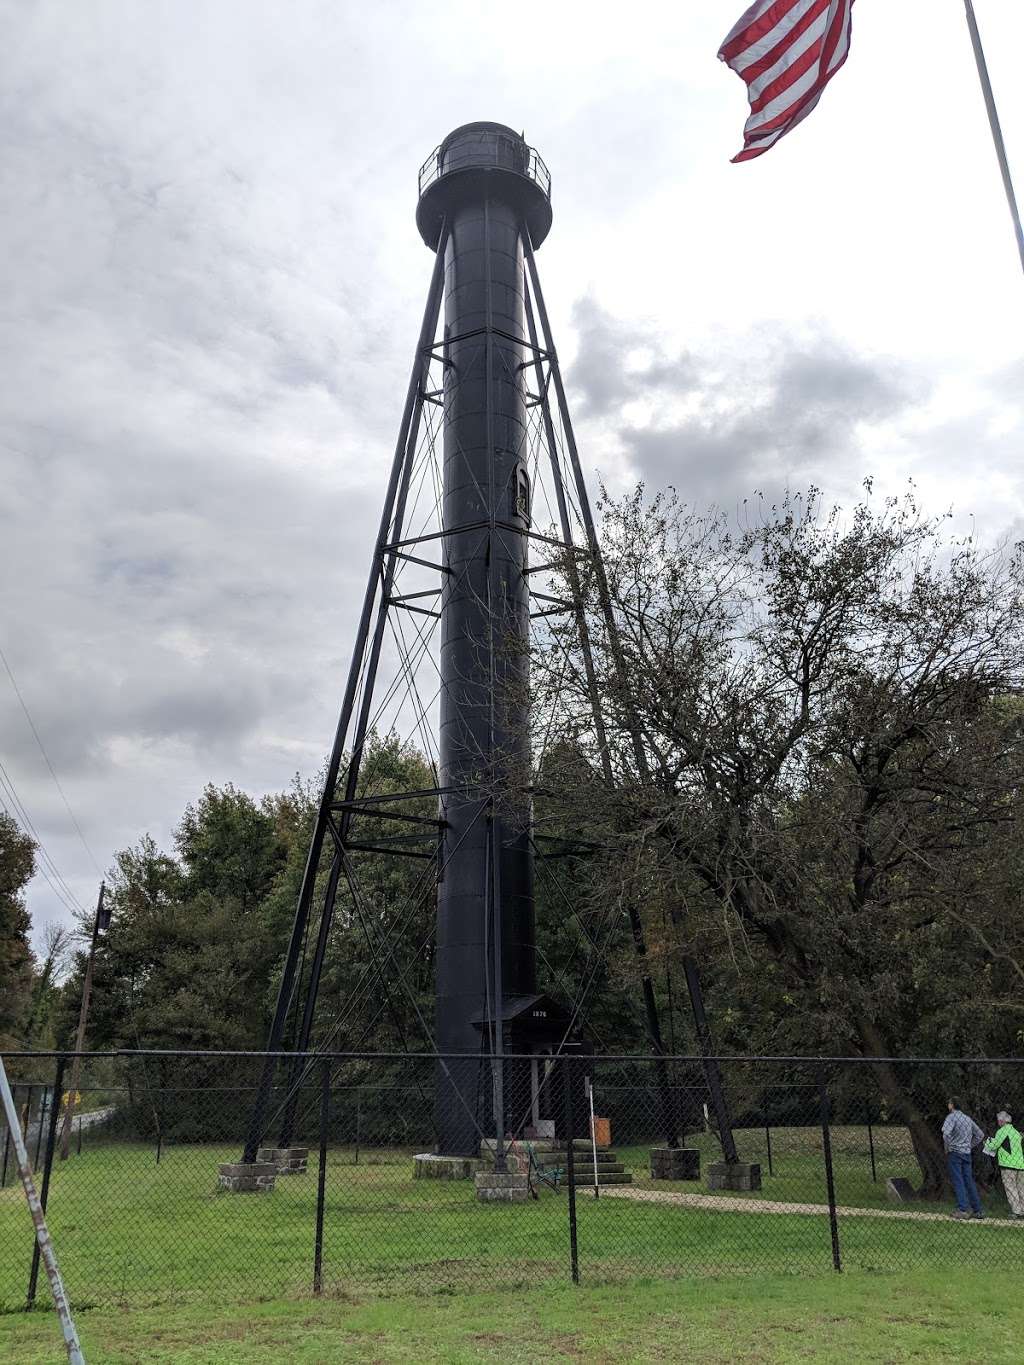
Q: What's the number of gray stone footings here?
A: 5